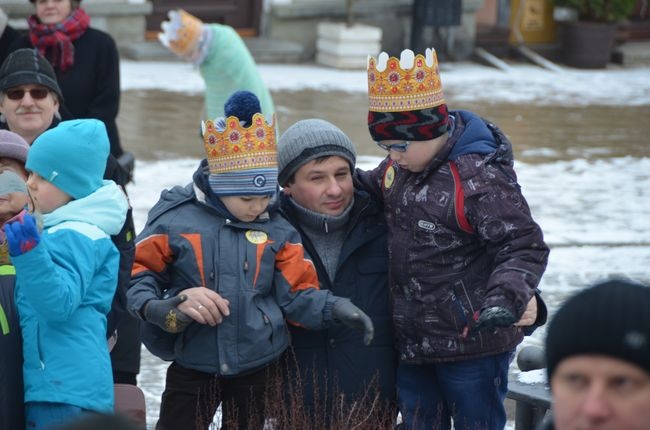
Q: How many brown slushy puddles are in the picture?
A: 1